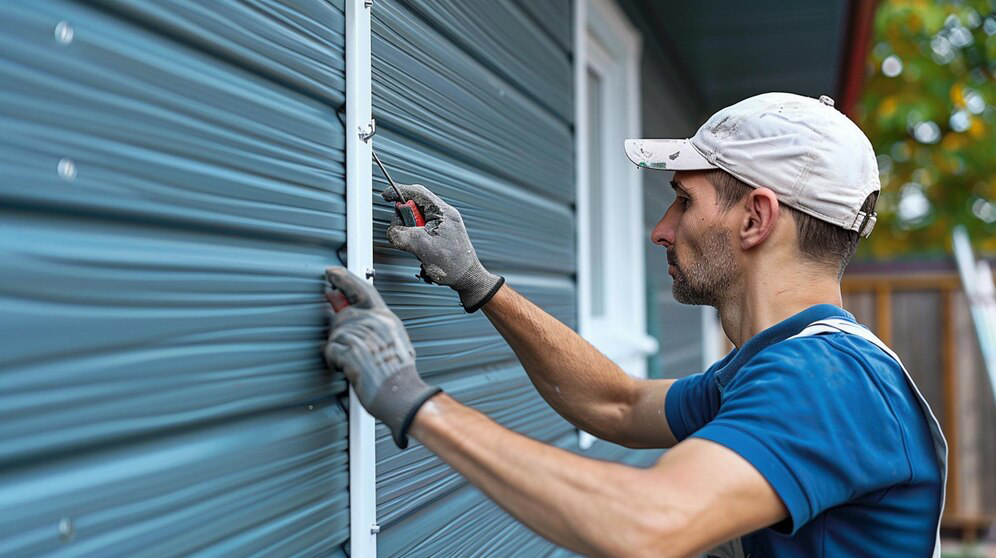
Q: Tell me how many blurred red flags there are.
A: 0